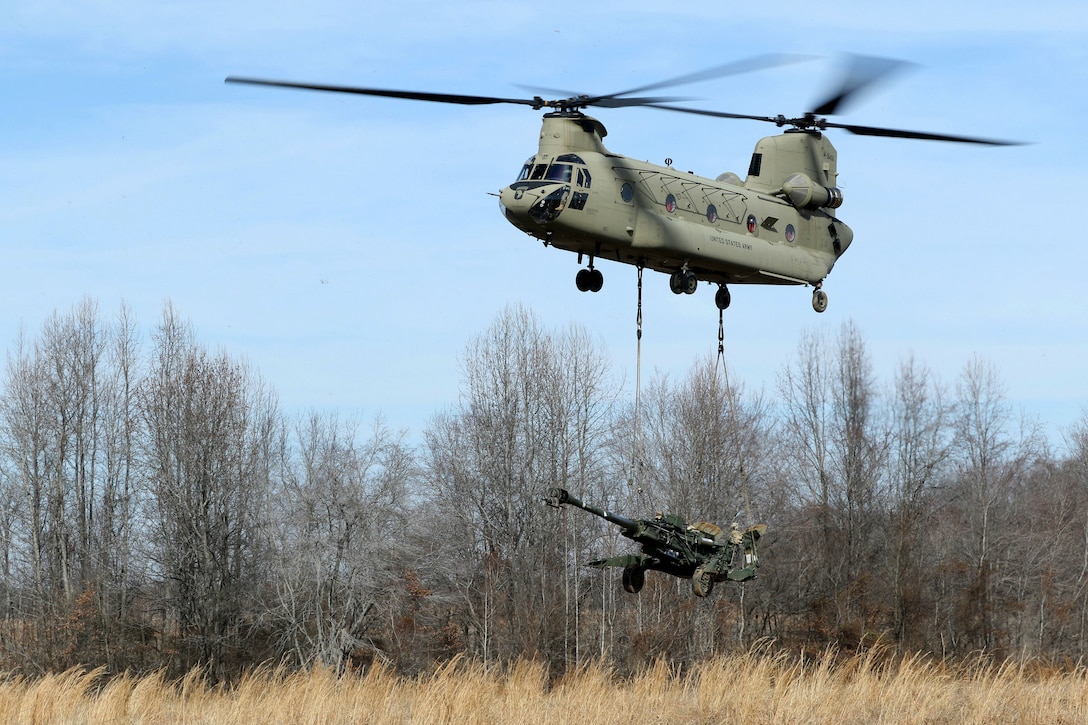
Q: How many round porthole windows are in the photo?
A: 5